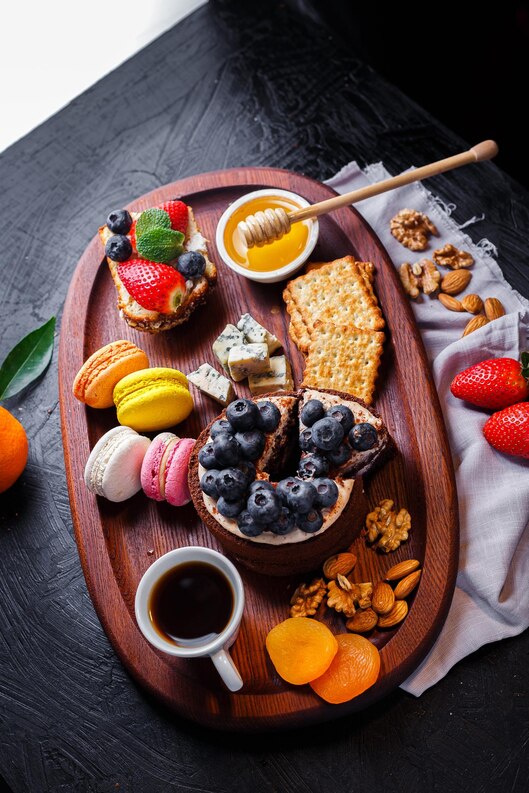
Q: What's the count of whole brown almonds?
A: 11